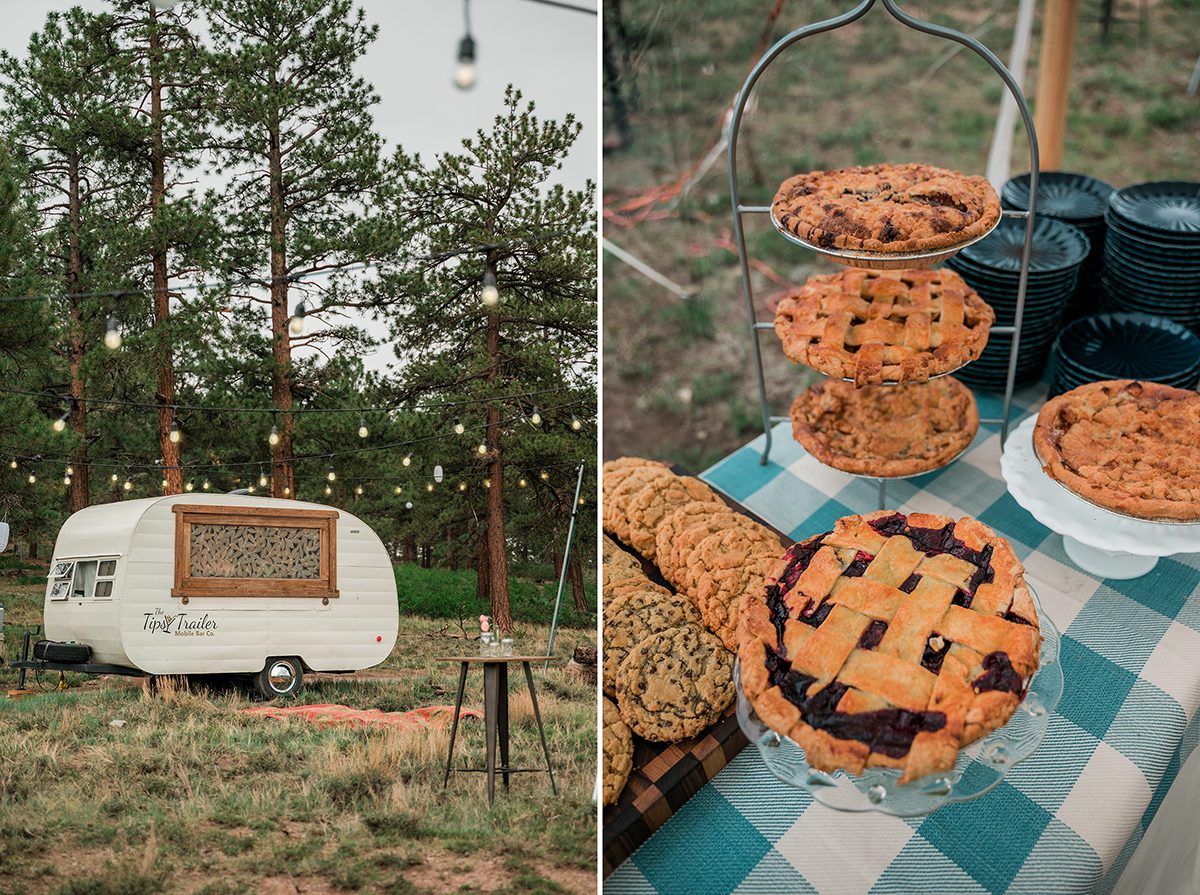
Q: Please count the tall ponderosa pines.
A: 4